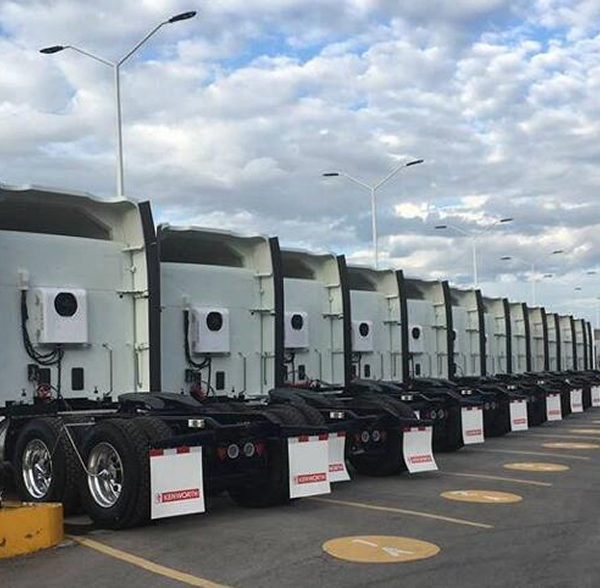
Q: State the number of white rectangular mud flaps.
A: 9